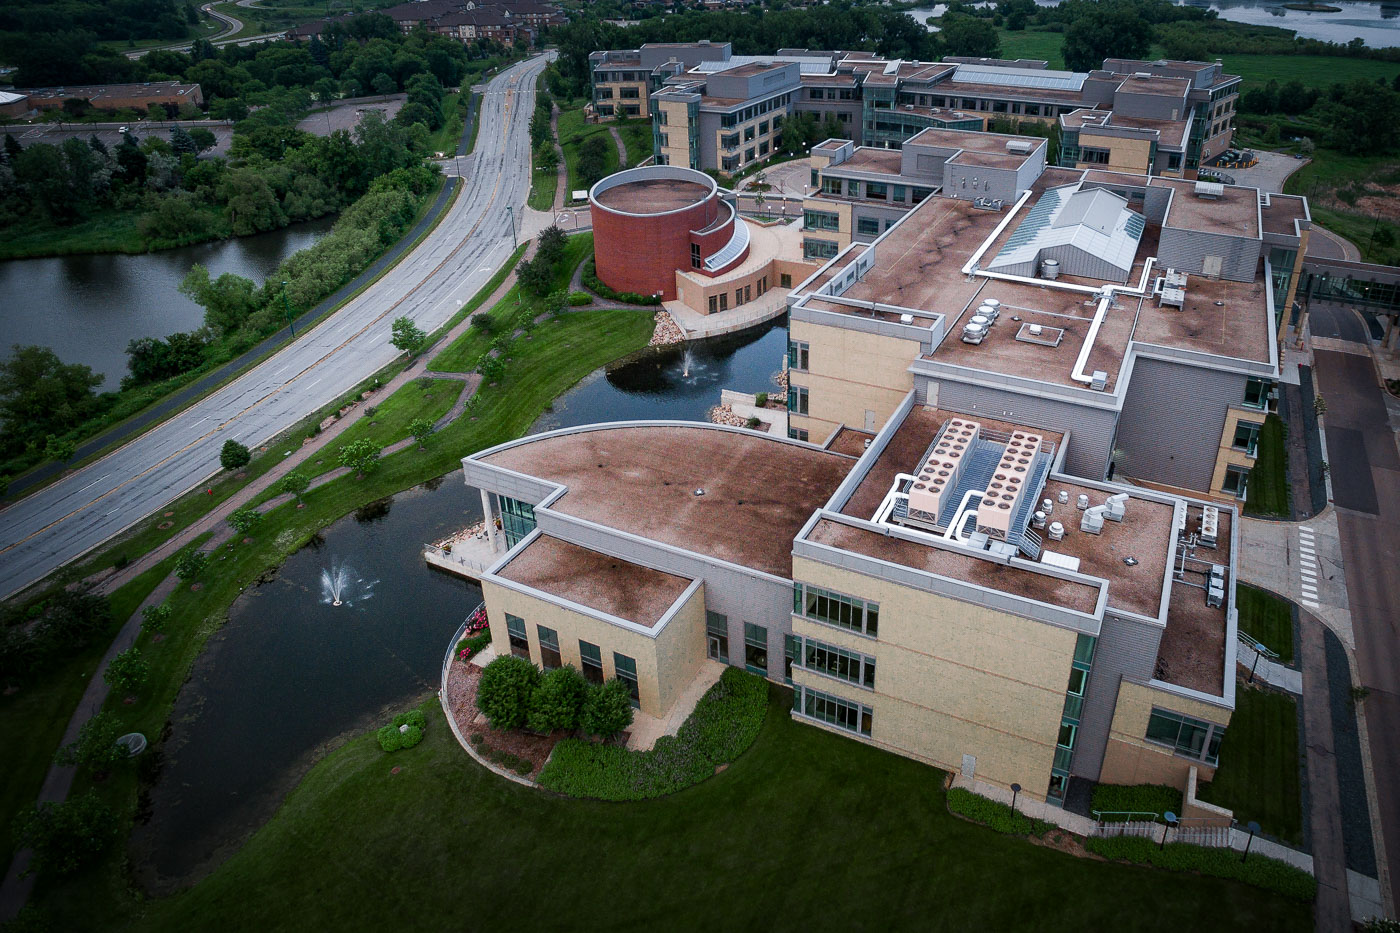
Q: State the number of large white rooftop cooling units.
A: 2